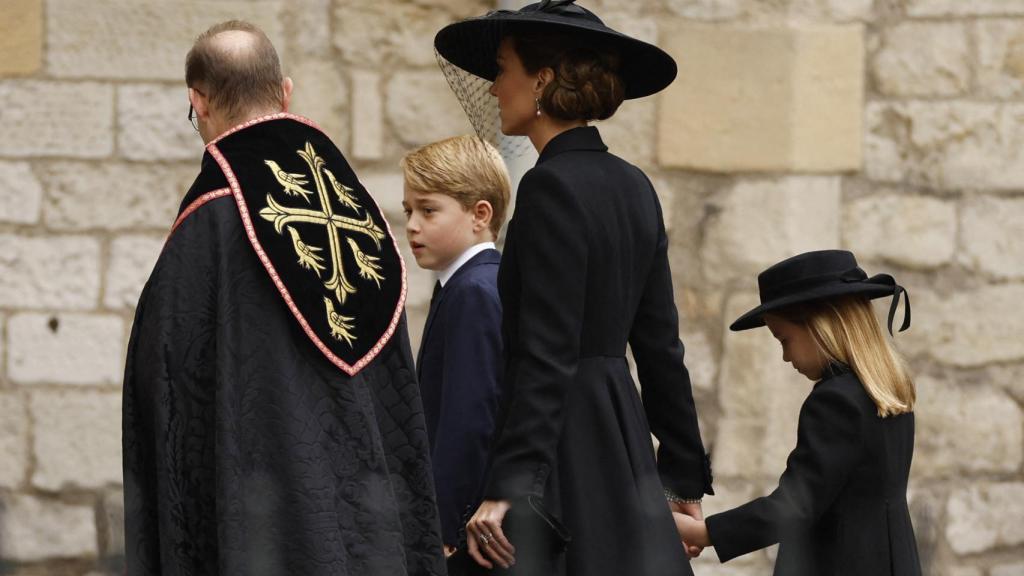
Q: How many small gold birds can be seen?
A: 5